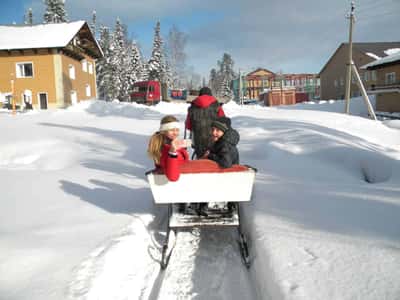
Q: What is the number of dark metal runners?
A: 2